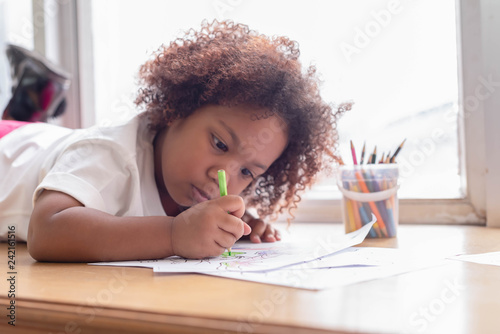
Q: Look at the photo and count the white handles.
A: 1